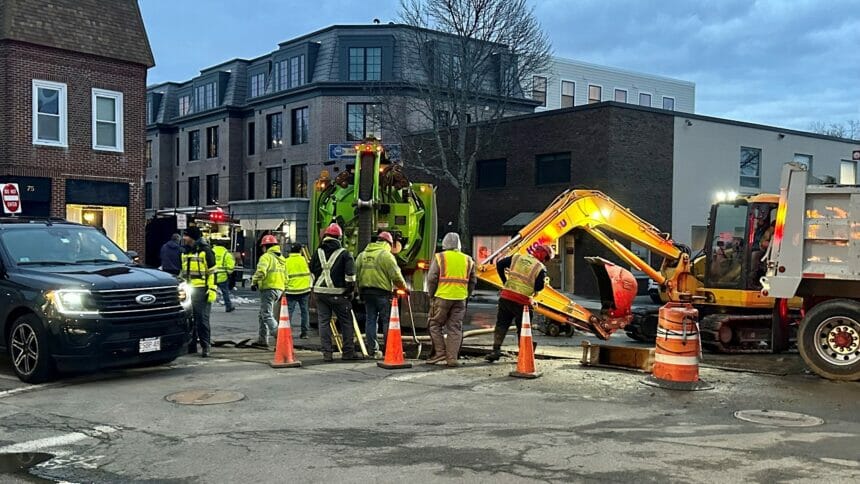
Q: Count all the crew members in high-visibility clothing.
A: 8